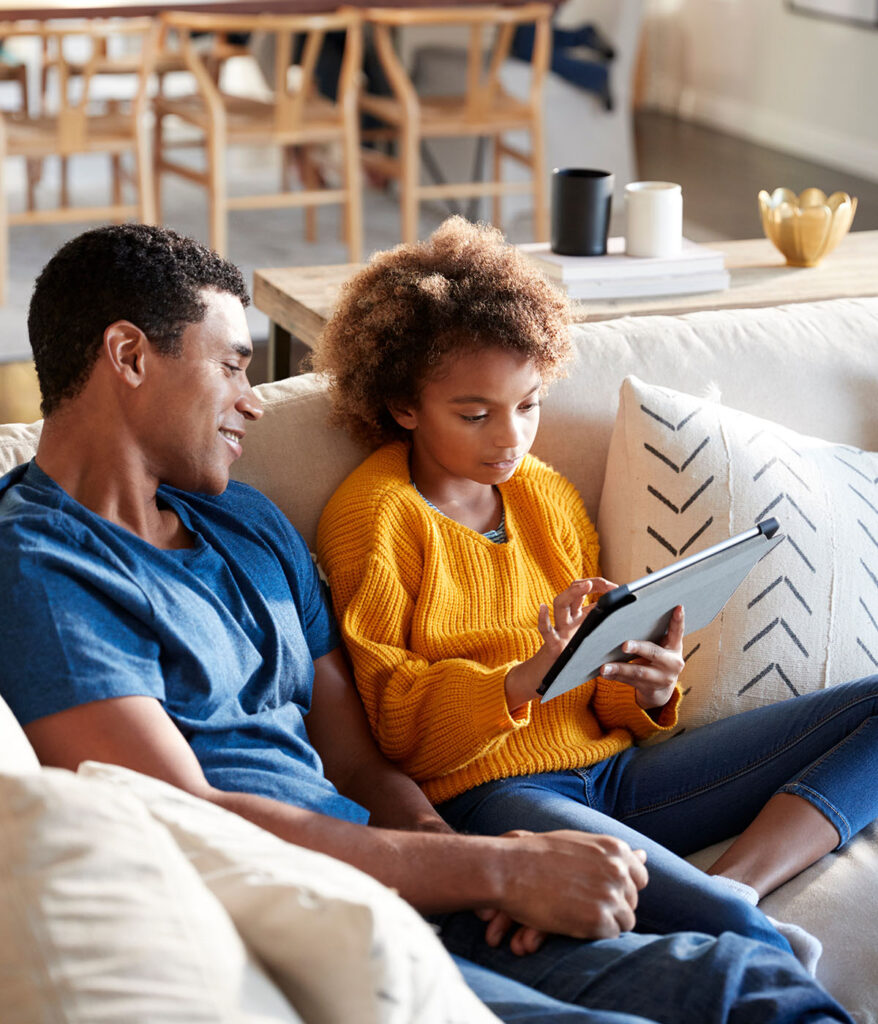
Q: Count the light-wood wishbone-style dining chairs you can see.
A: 3